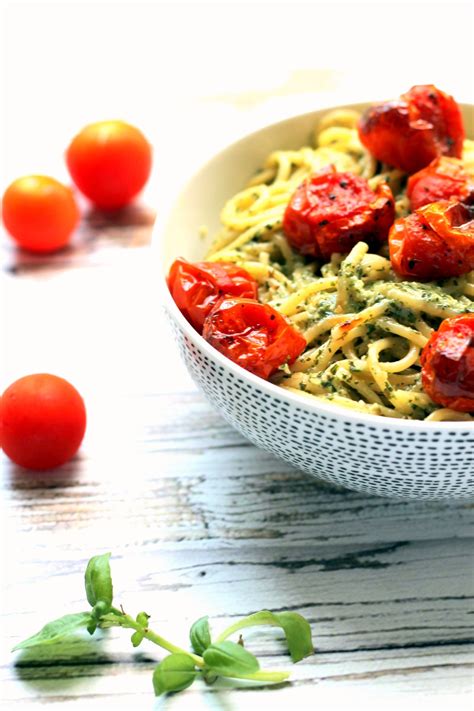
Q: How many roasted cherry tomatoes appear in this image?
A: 7